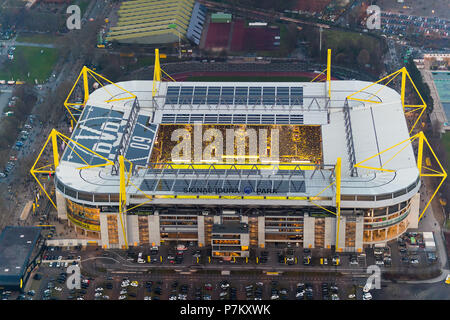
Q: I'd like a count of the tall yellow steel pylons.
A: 8